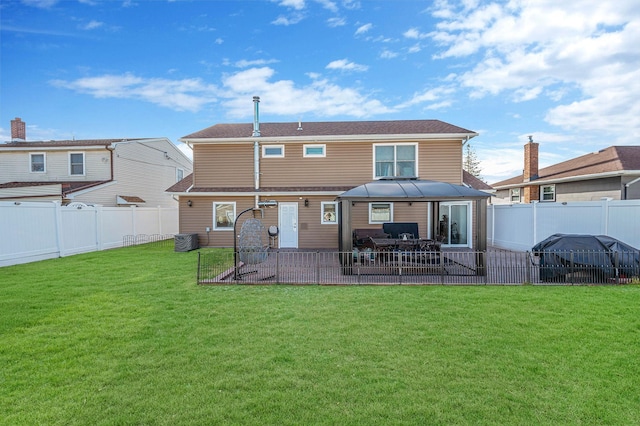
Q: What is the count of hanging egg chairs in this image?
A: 1